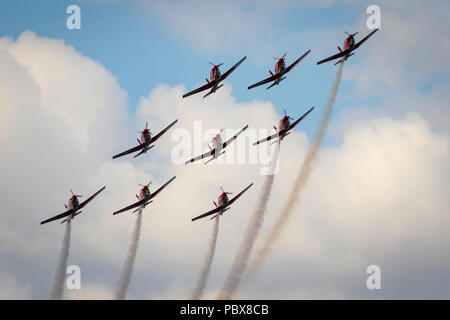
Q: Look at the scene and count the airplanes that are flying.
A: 9